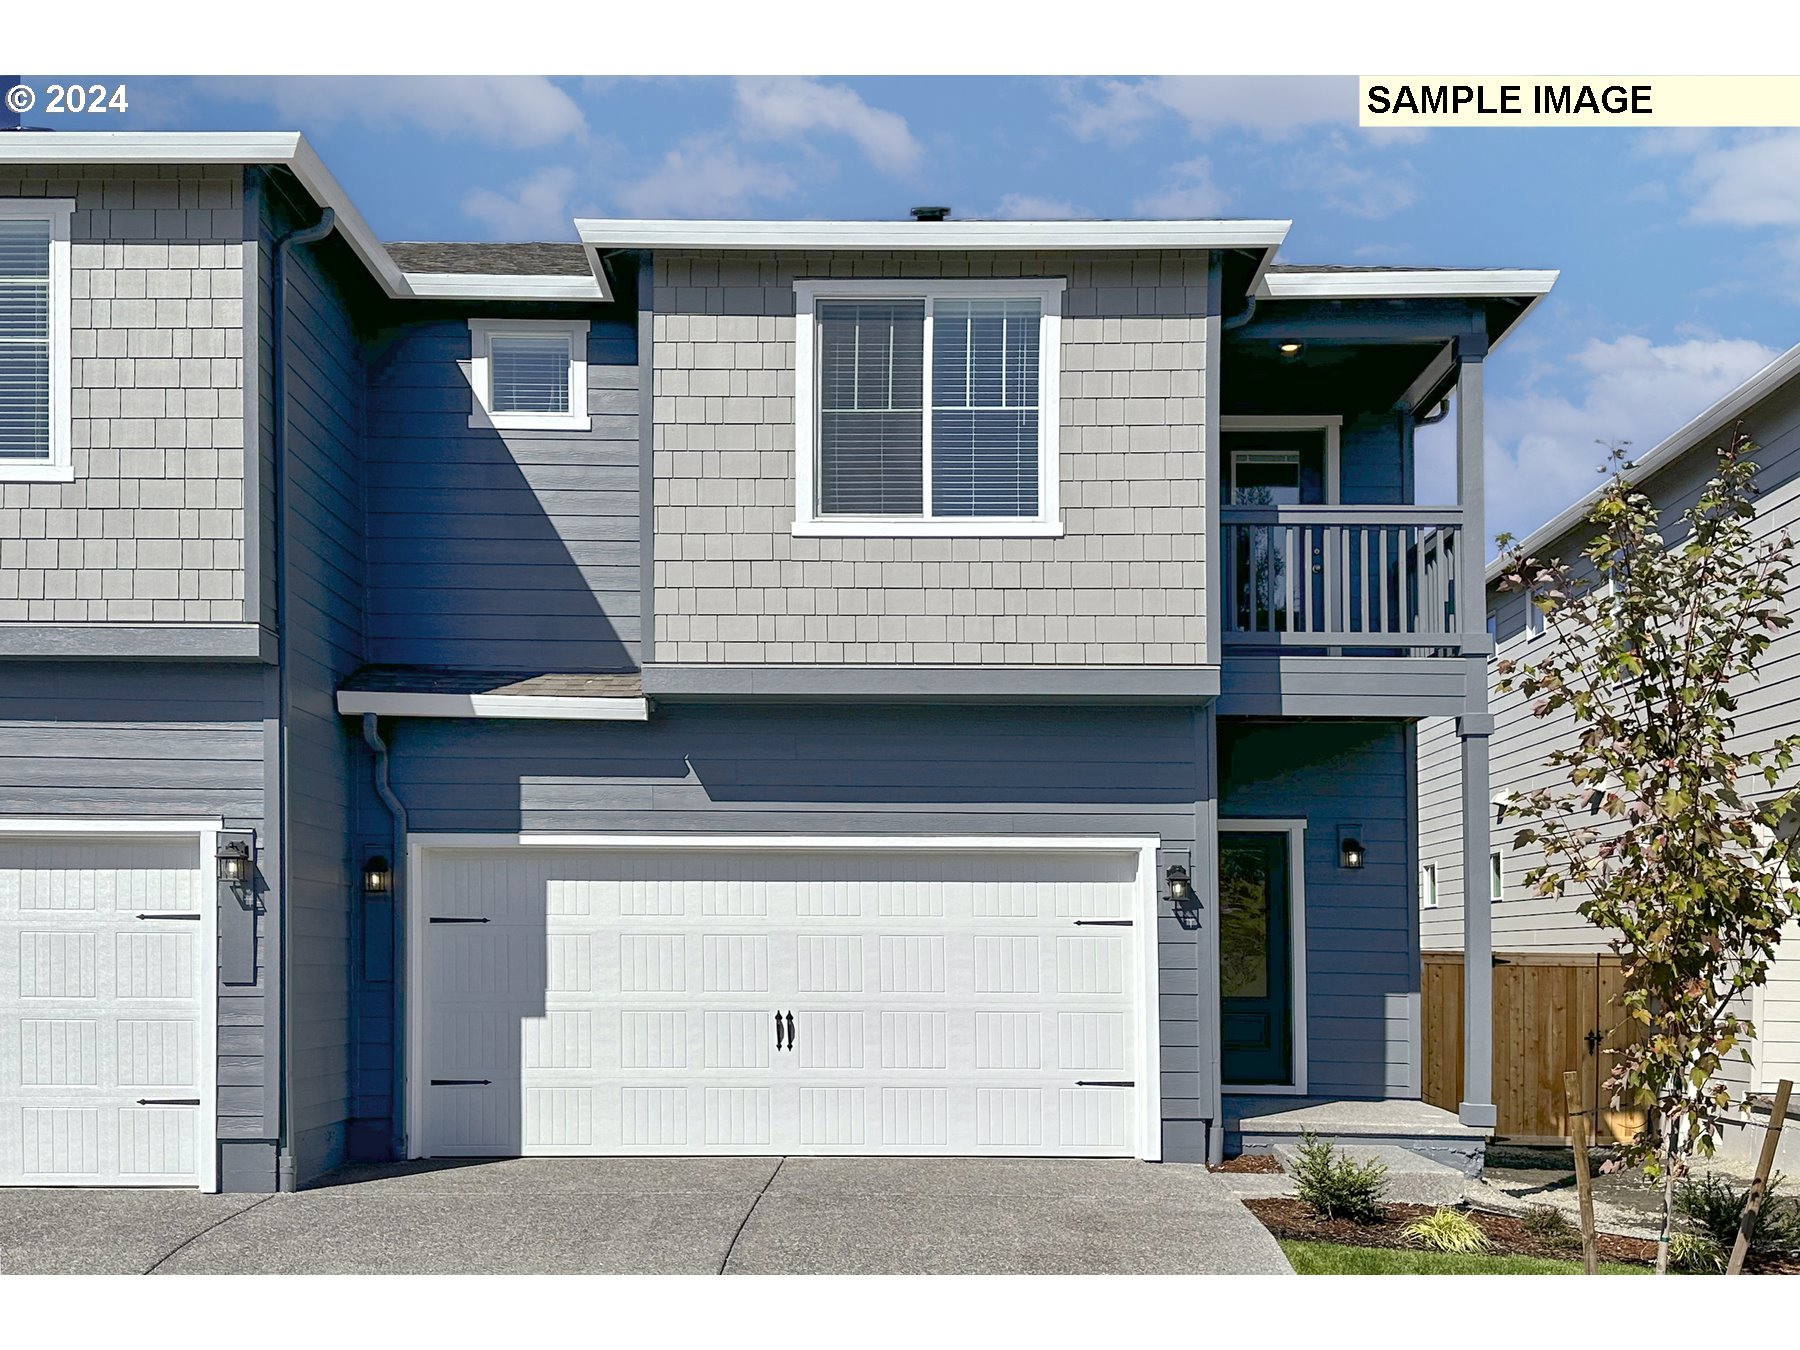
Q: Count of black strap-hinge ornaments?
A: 6